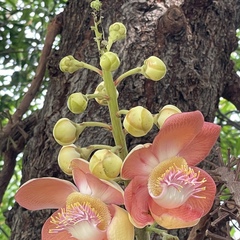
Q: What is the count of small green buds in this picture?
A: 12